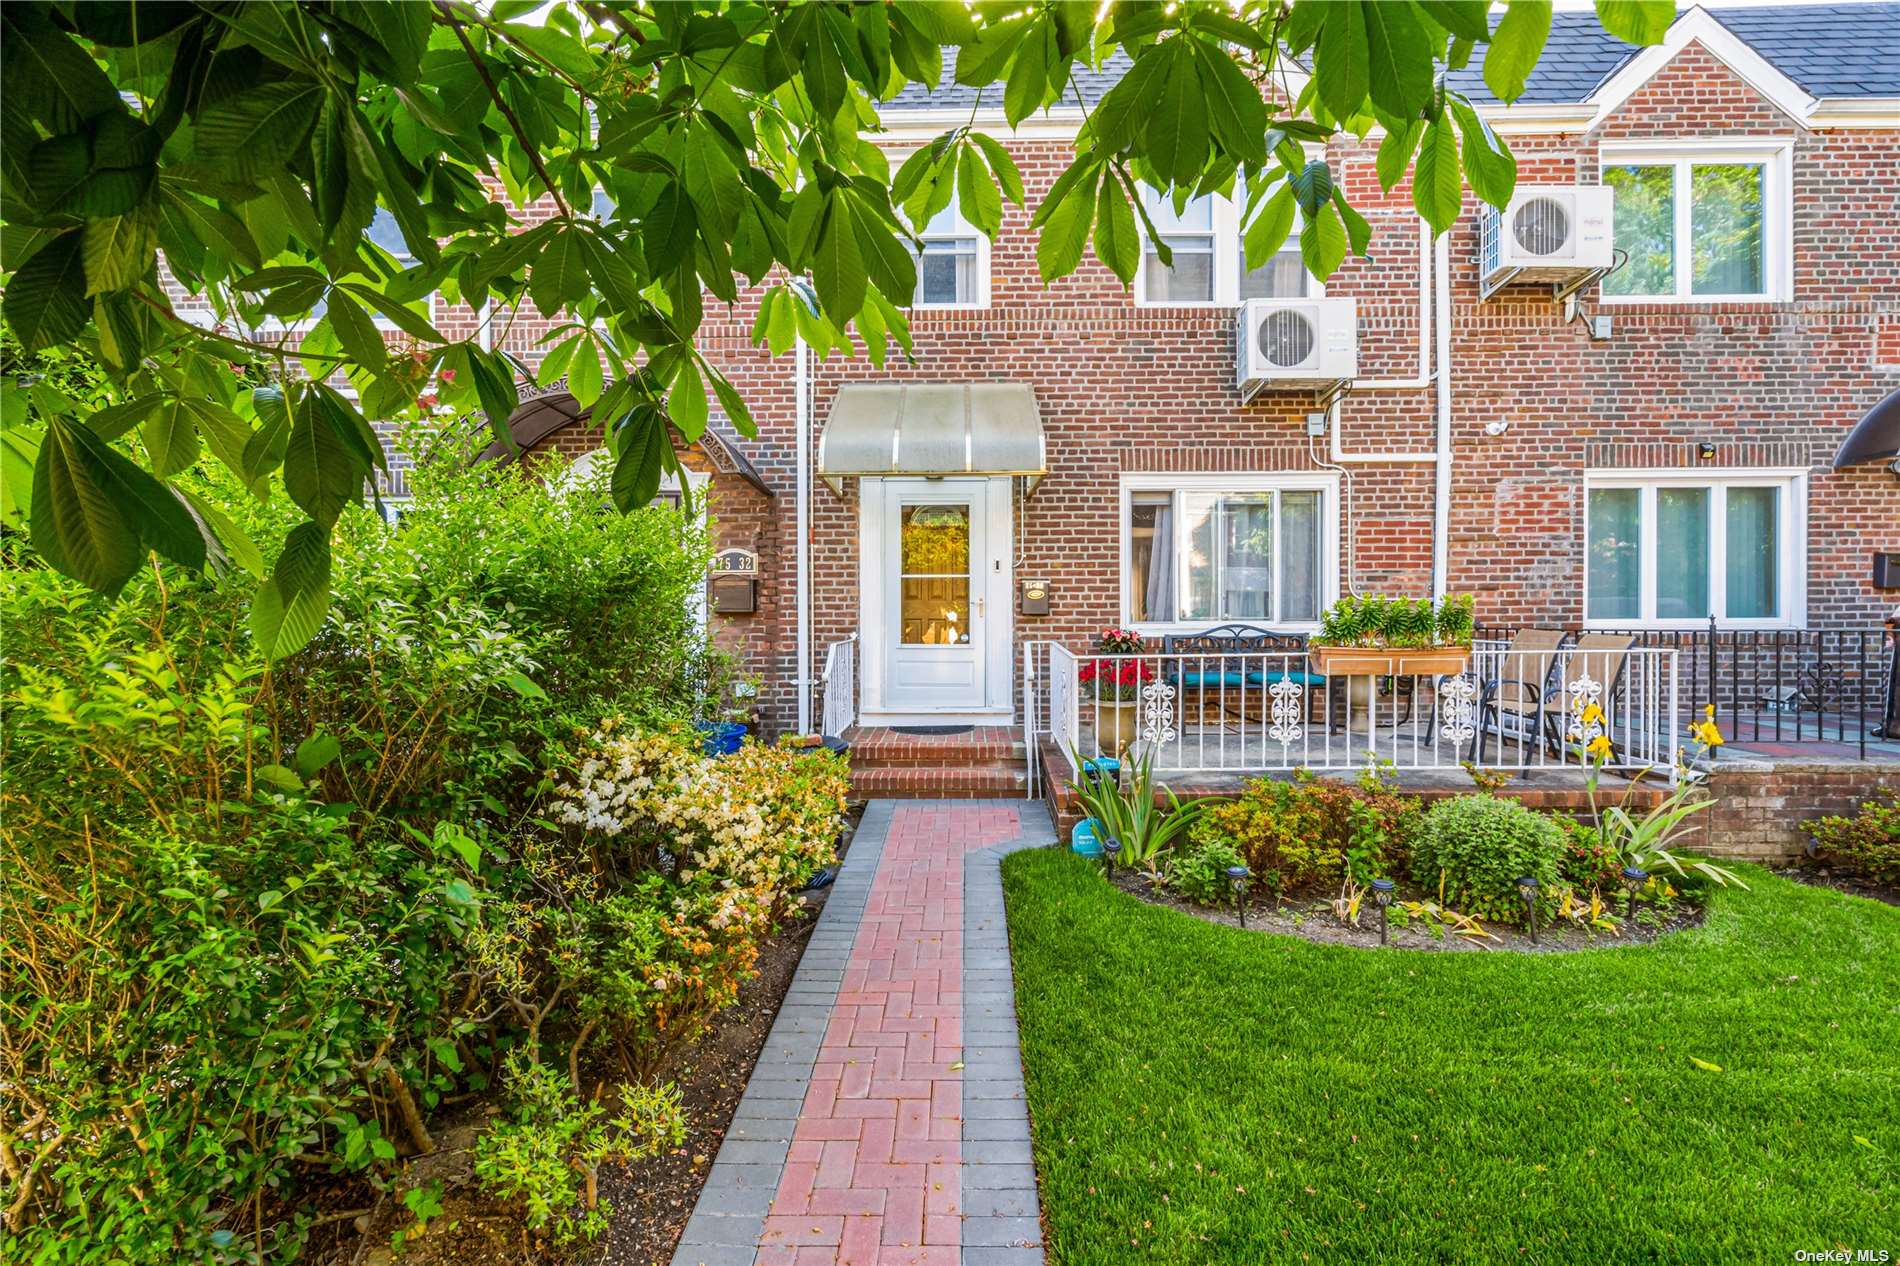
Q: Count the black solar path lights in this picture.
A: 5